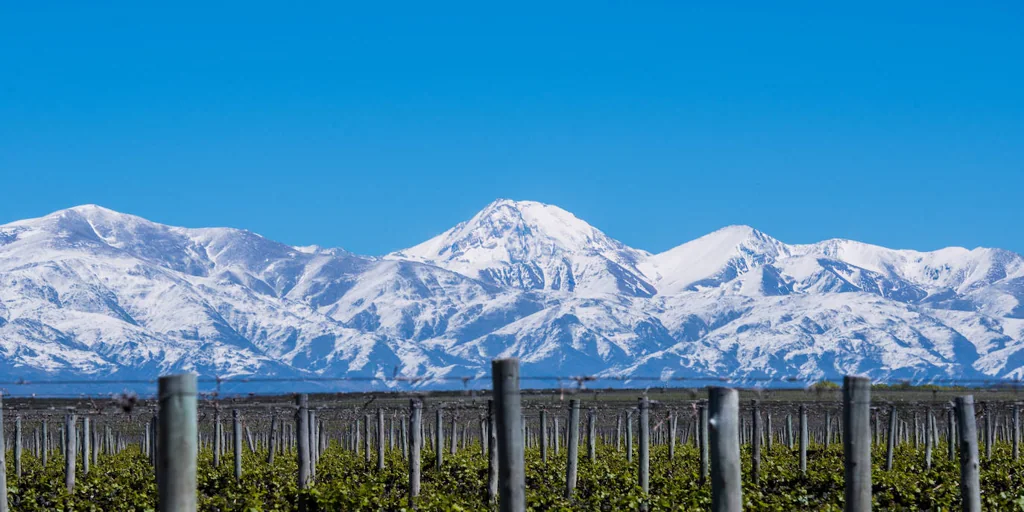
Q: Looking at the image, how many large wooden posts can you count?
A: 5